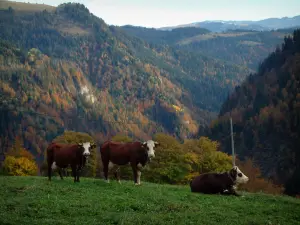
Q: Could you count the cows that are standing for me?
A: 2